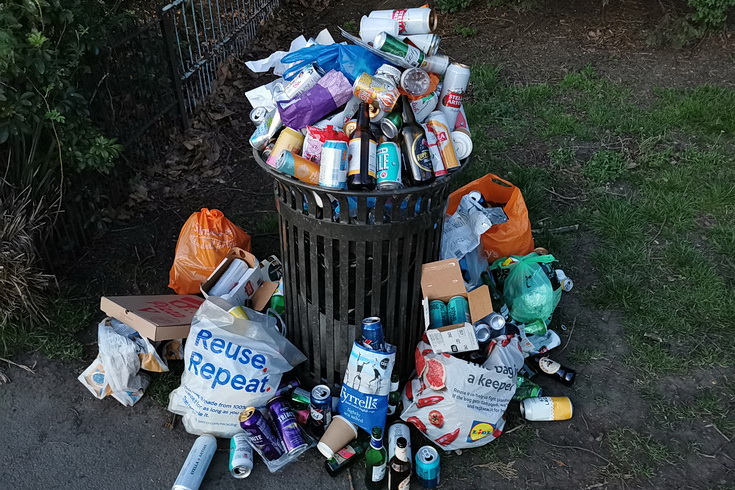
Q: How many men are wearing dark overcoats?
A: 0